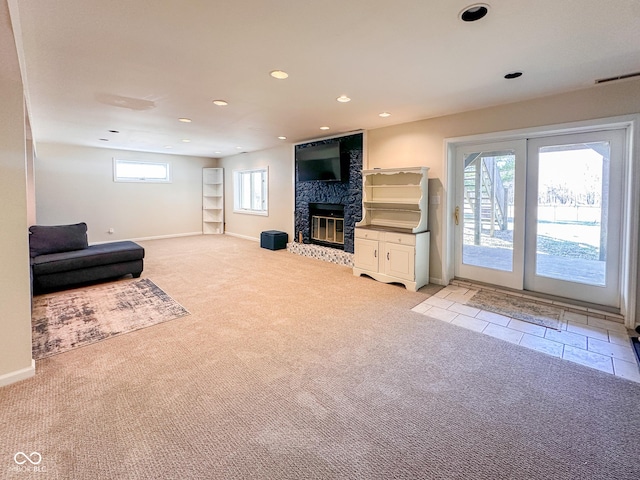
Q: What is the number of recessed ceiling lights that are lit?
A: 11